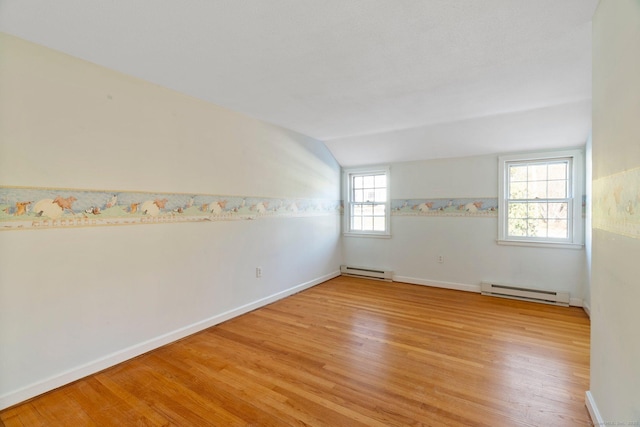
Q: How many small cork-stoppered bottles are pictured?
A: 0